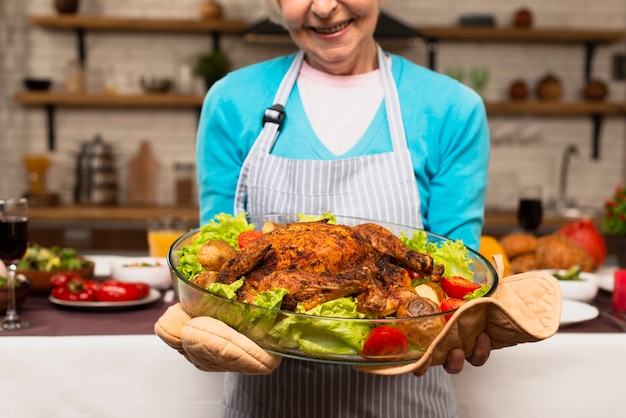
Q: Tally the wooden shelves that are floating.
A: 4